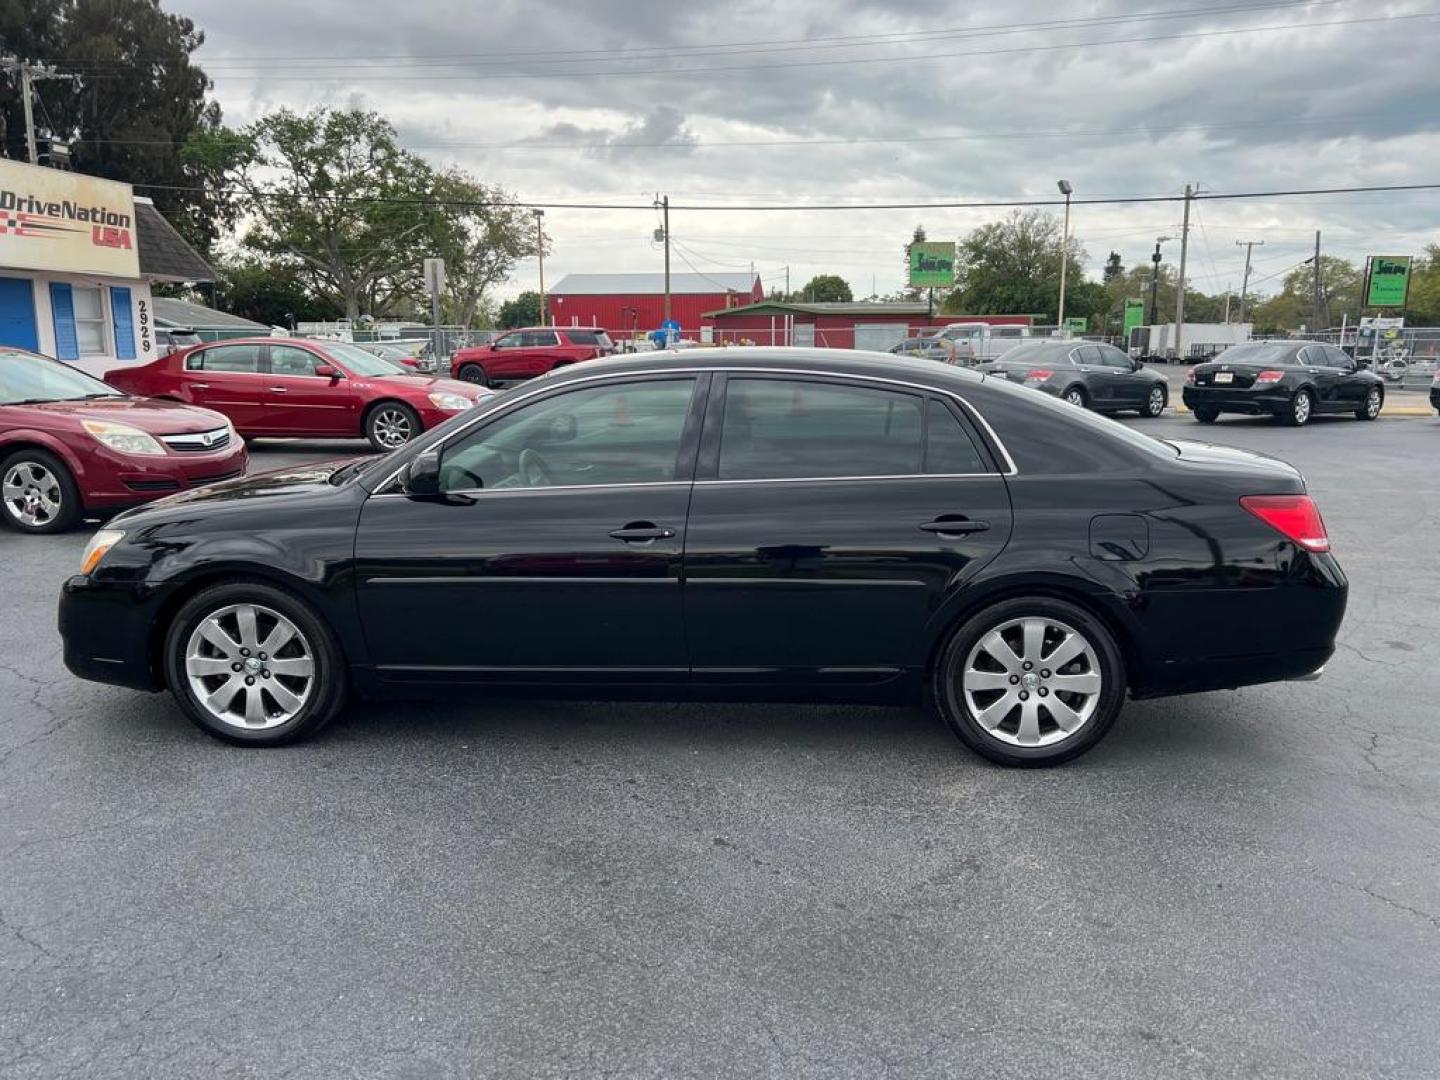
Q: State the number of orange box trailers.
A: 0